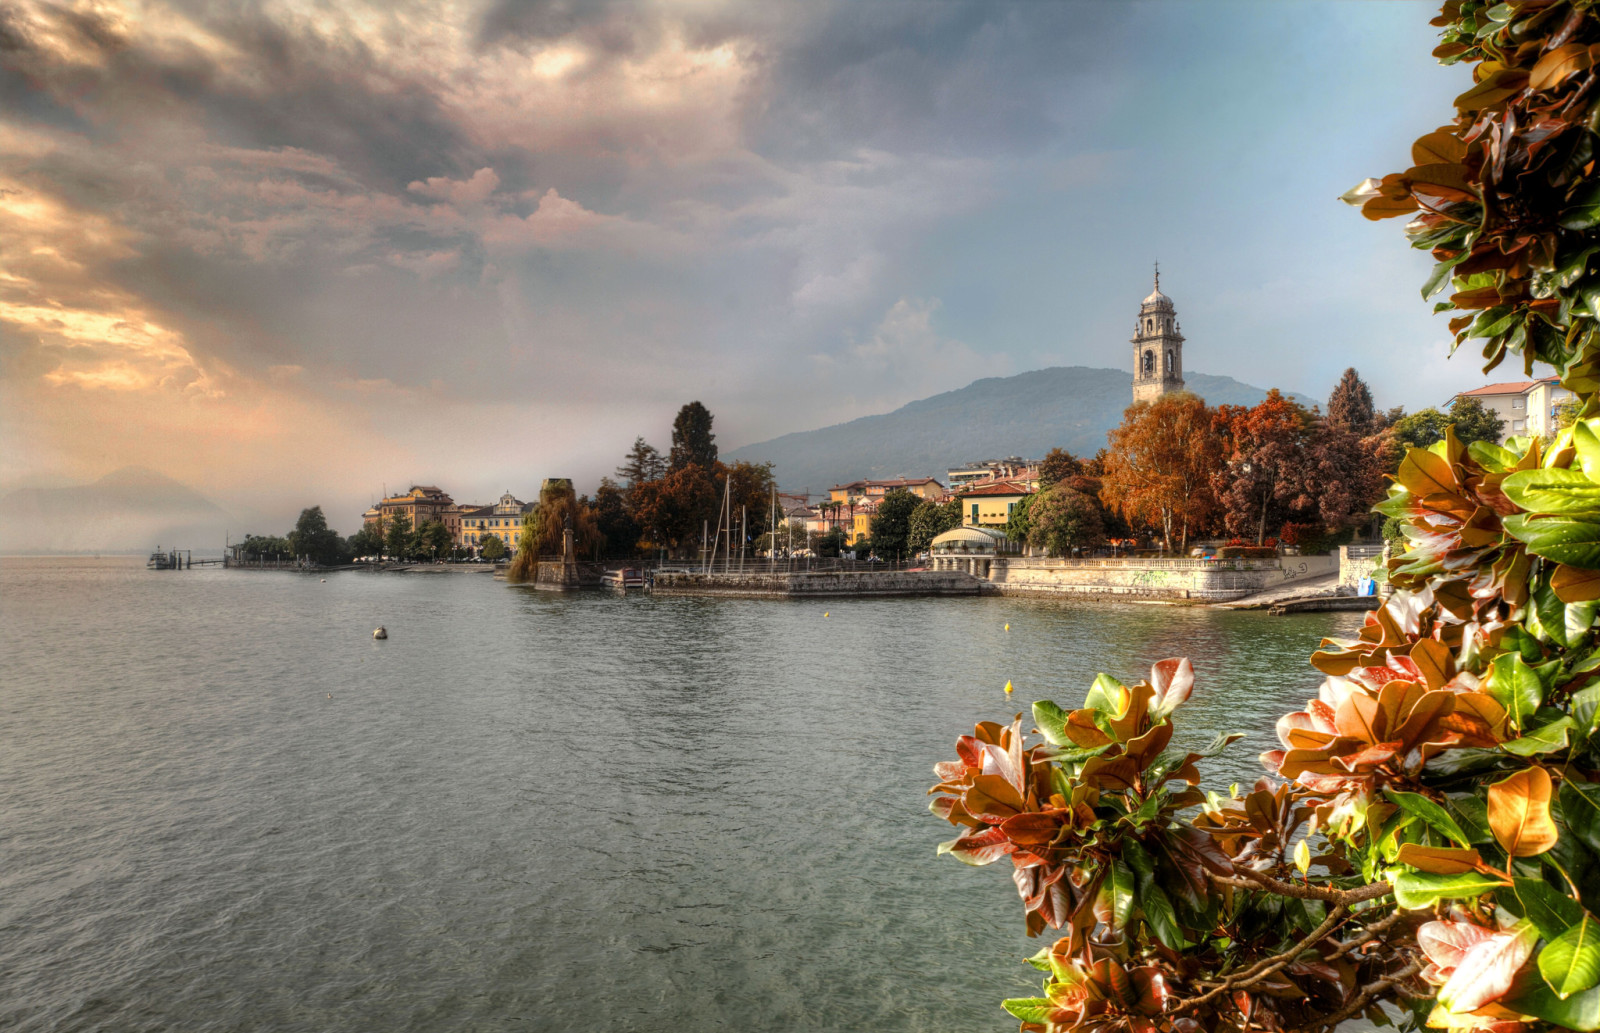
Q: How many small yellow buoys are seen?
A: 3